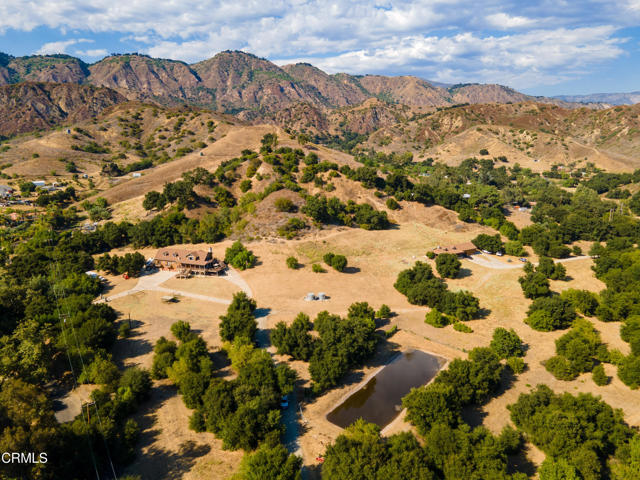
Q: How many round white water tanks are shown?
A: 2